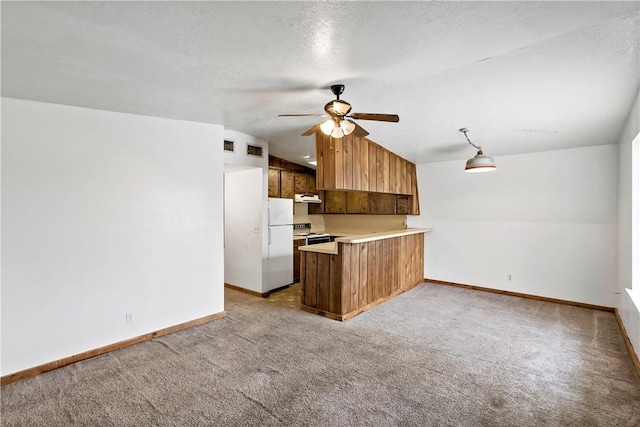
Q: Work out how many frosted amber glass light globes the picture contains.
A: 3